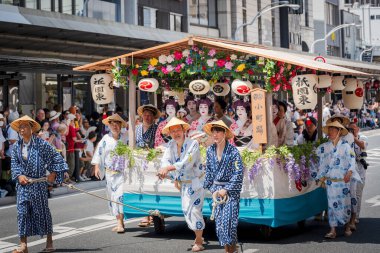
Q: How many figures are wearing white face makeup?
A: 5